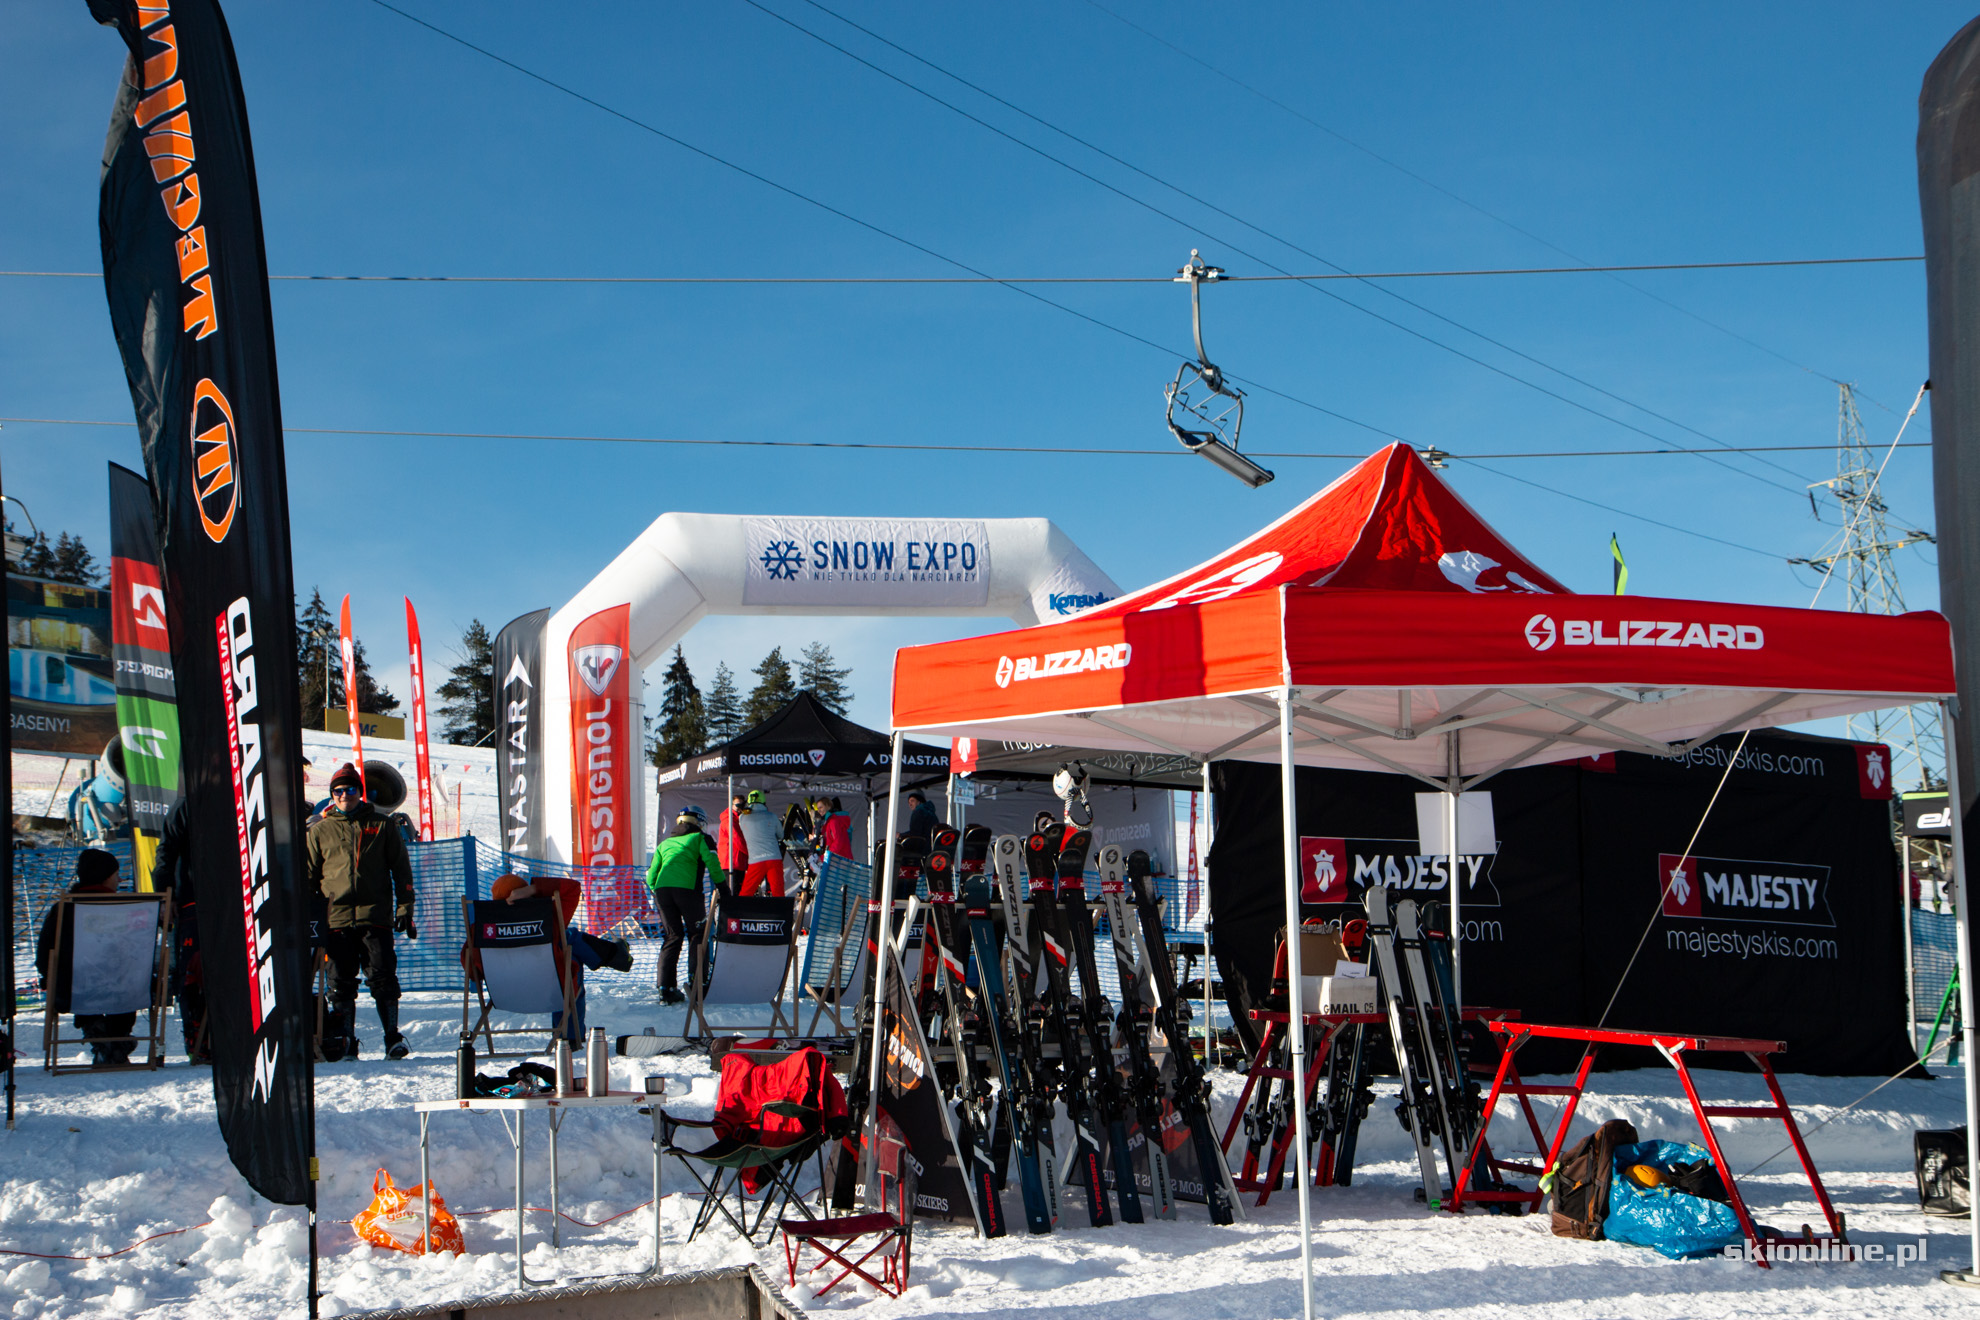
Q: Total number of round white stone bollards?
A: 0